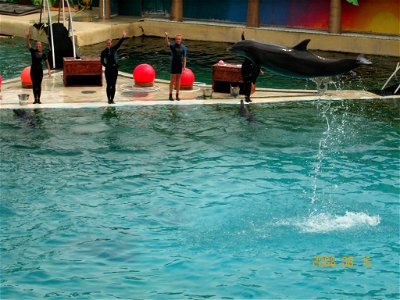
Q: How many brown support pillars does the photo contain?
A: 4